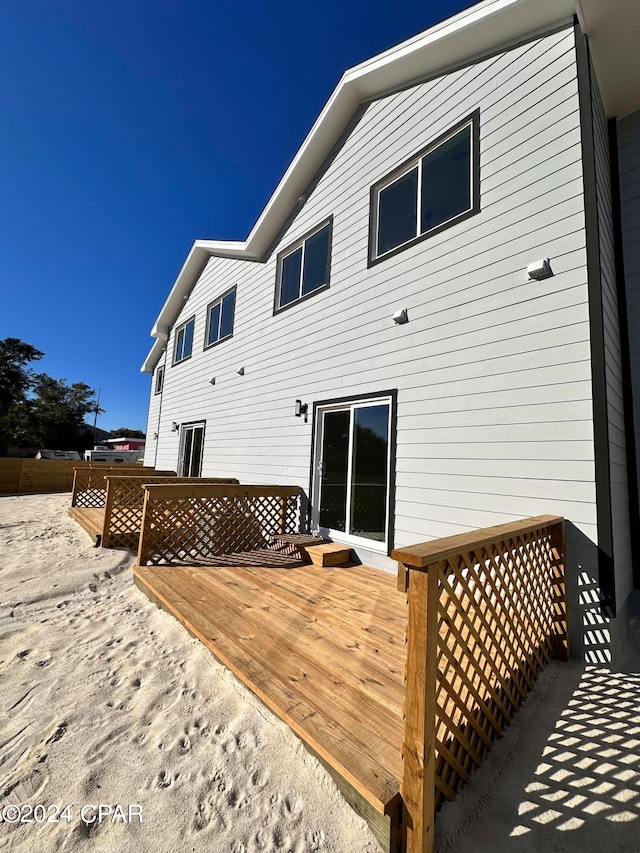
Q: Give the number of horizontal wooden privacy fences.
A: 1